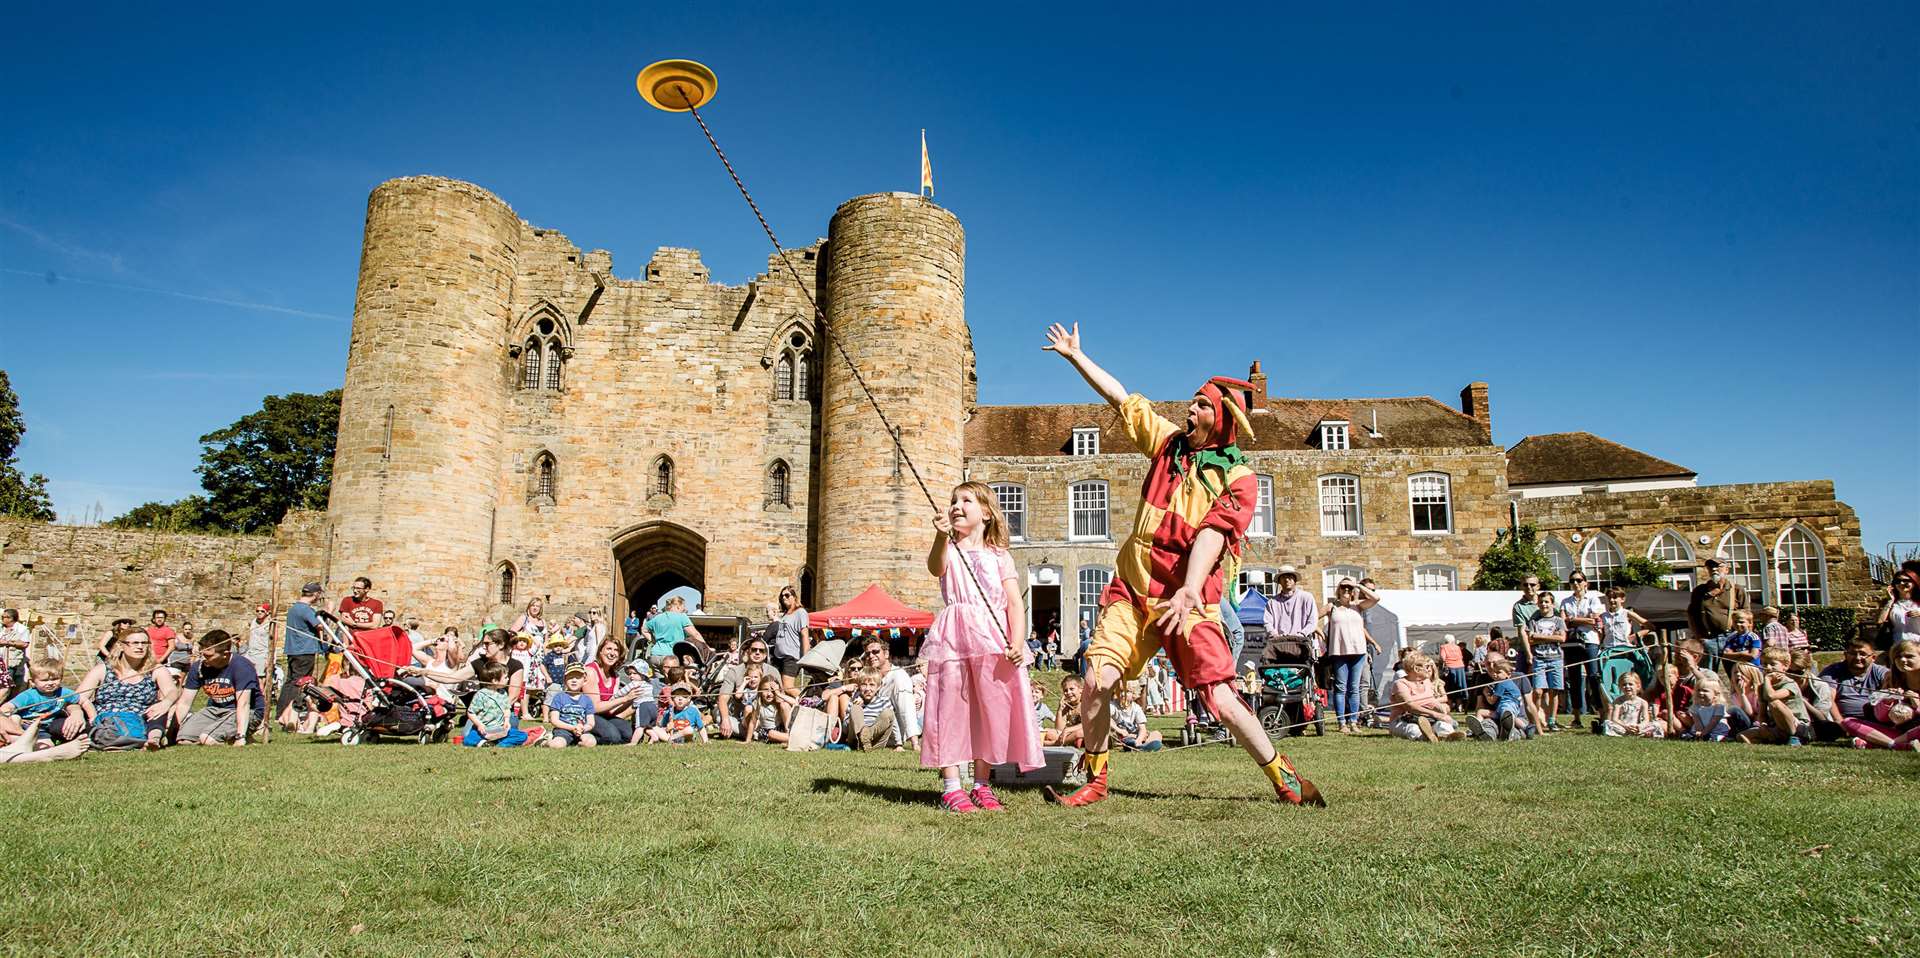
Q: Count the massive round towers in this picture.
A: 2